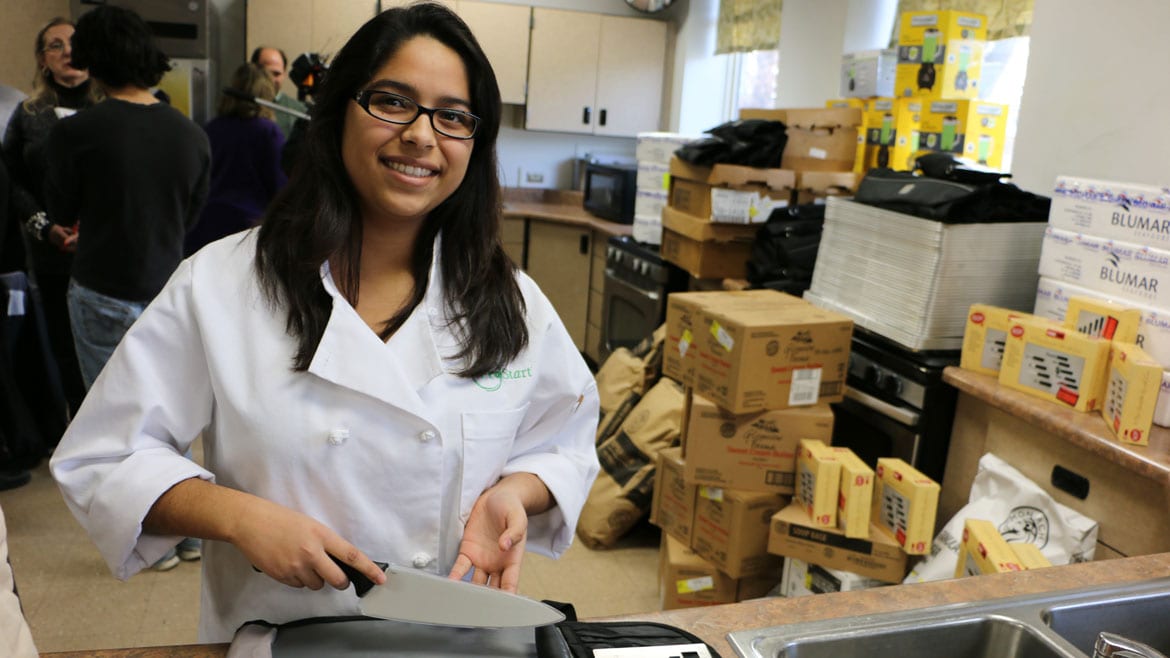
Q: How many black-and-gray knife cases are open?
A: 1